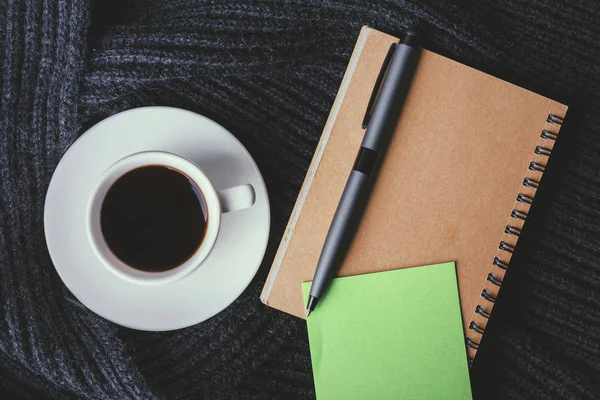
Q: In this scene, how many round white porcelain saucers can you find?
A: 1